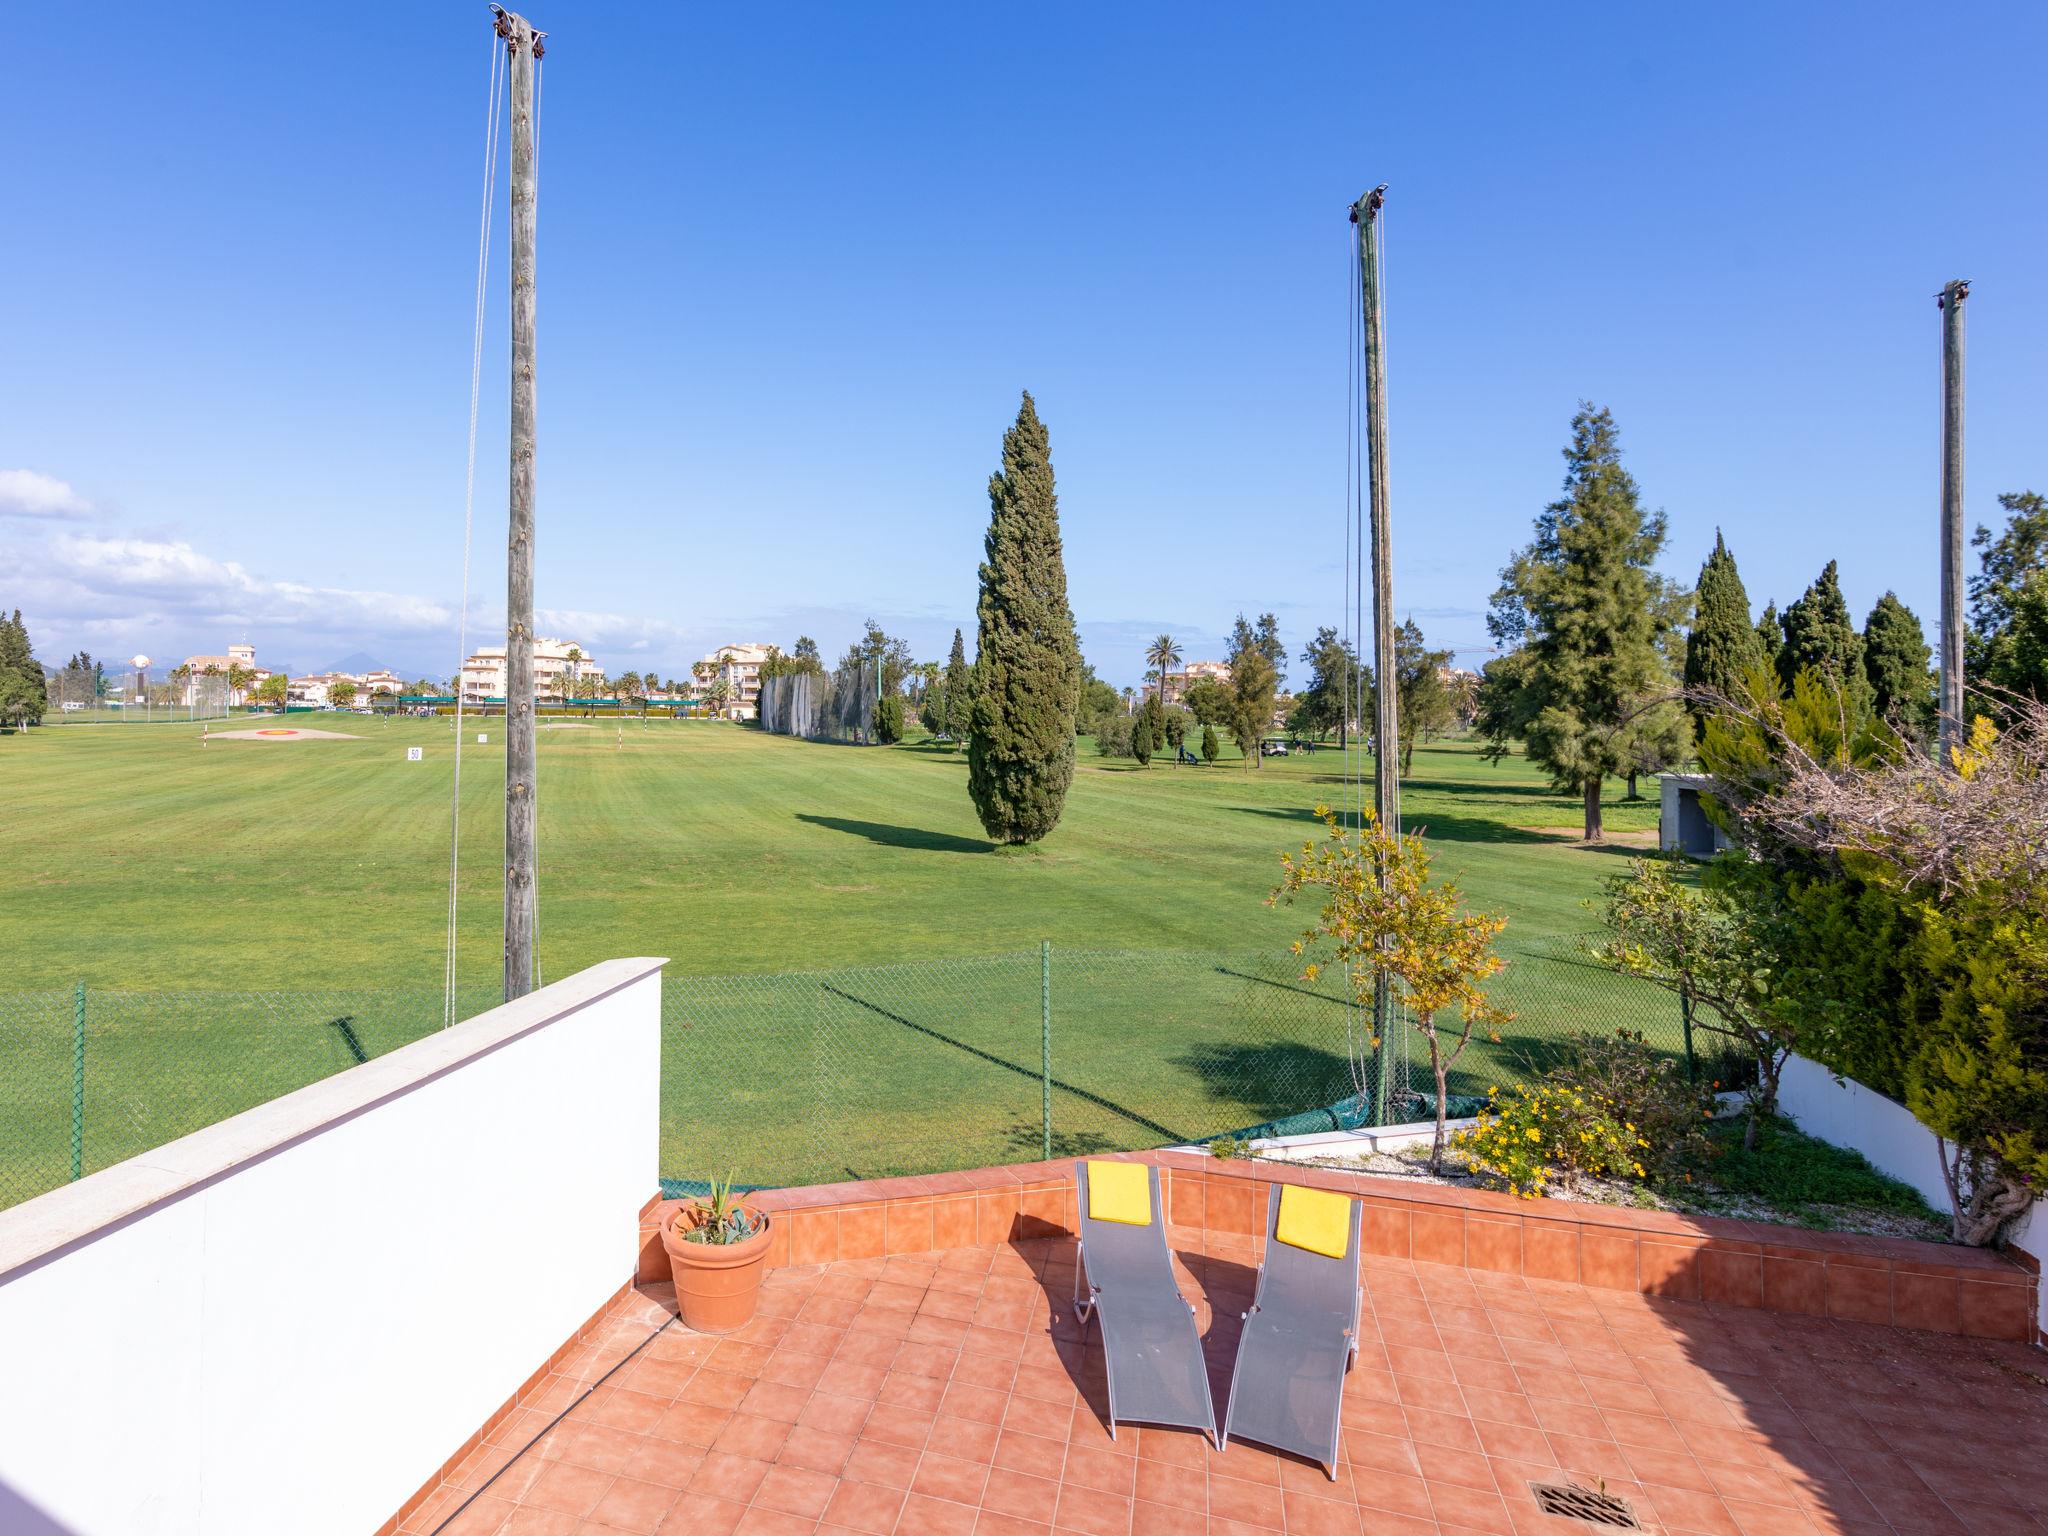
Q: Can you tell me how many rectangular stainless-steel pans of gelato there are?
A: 0